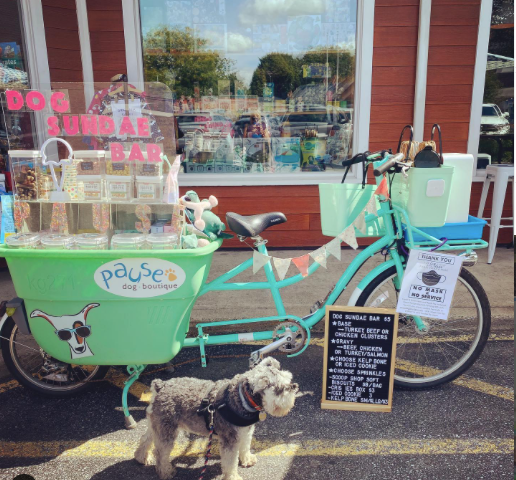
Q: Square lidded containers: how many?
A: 7